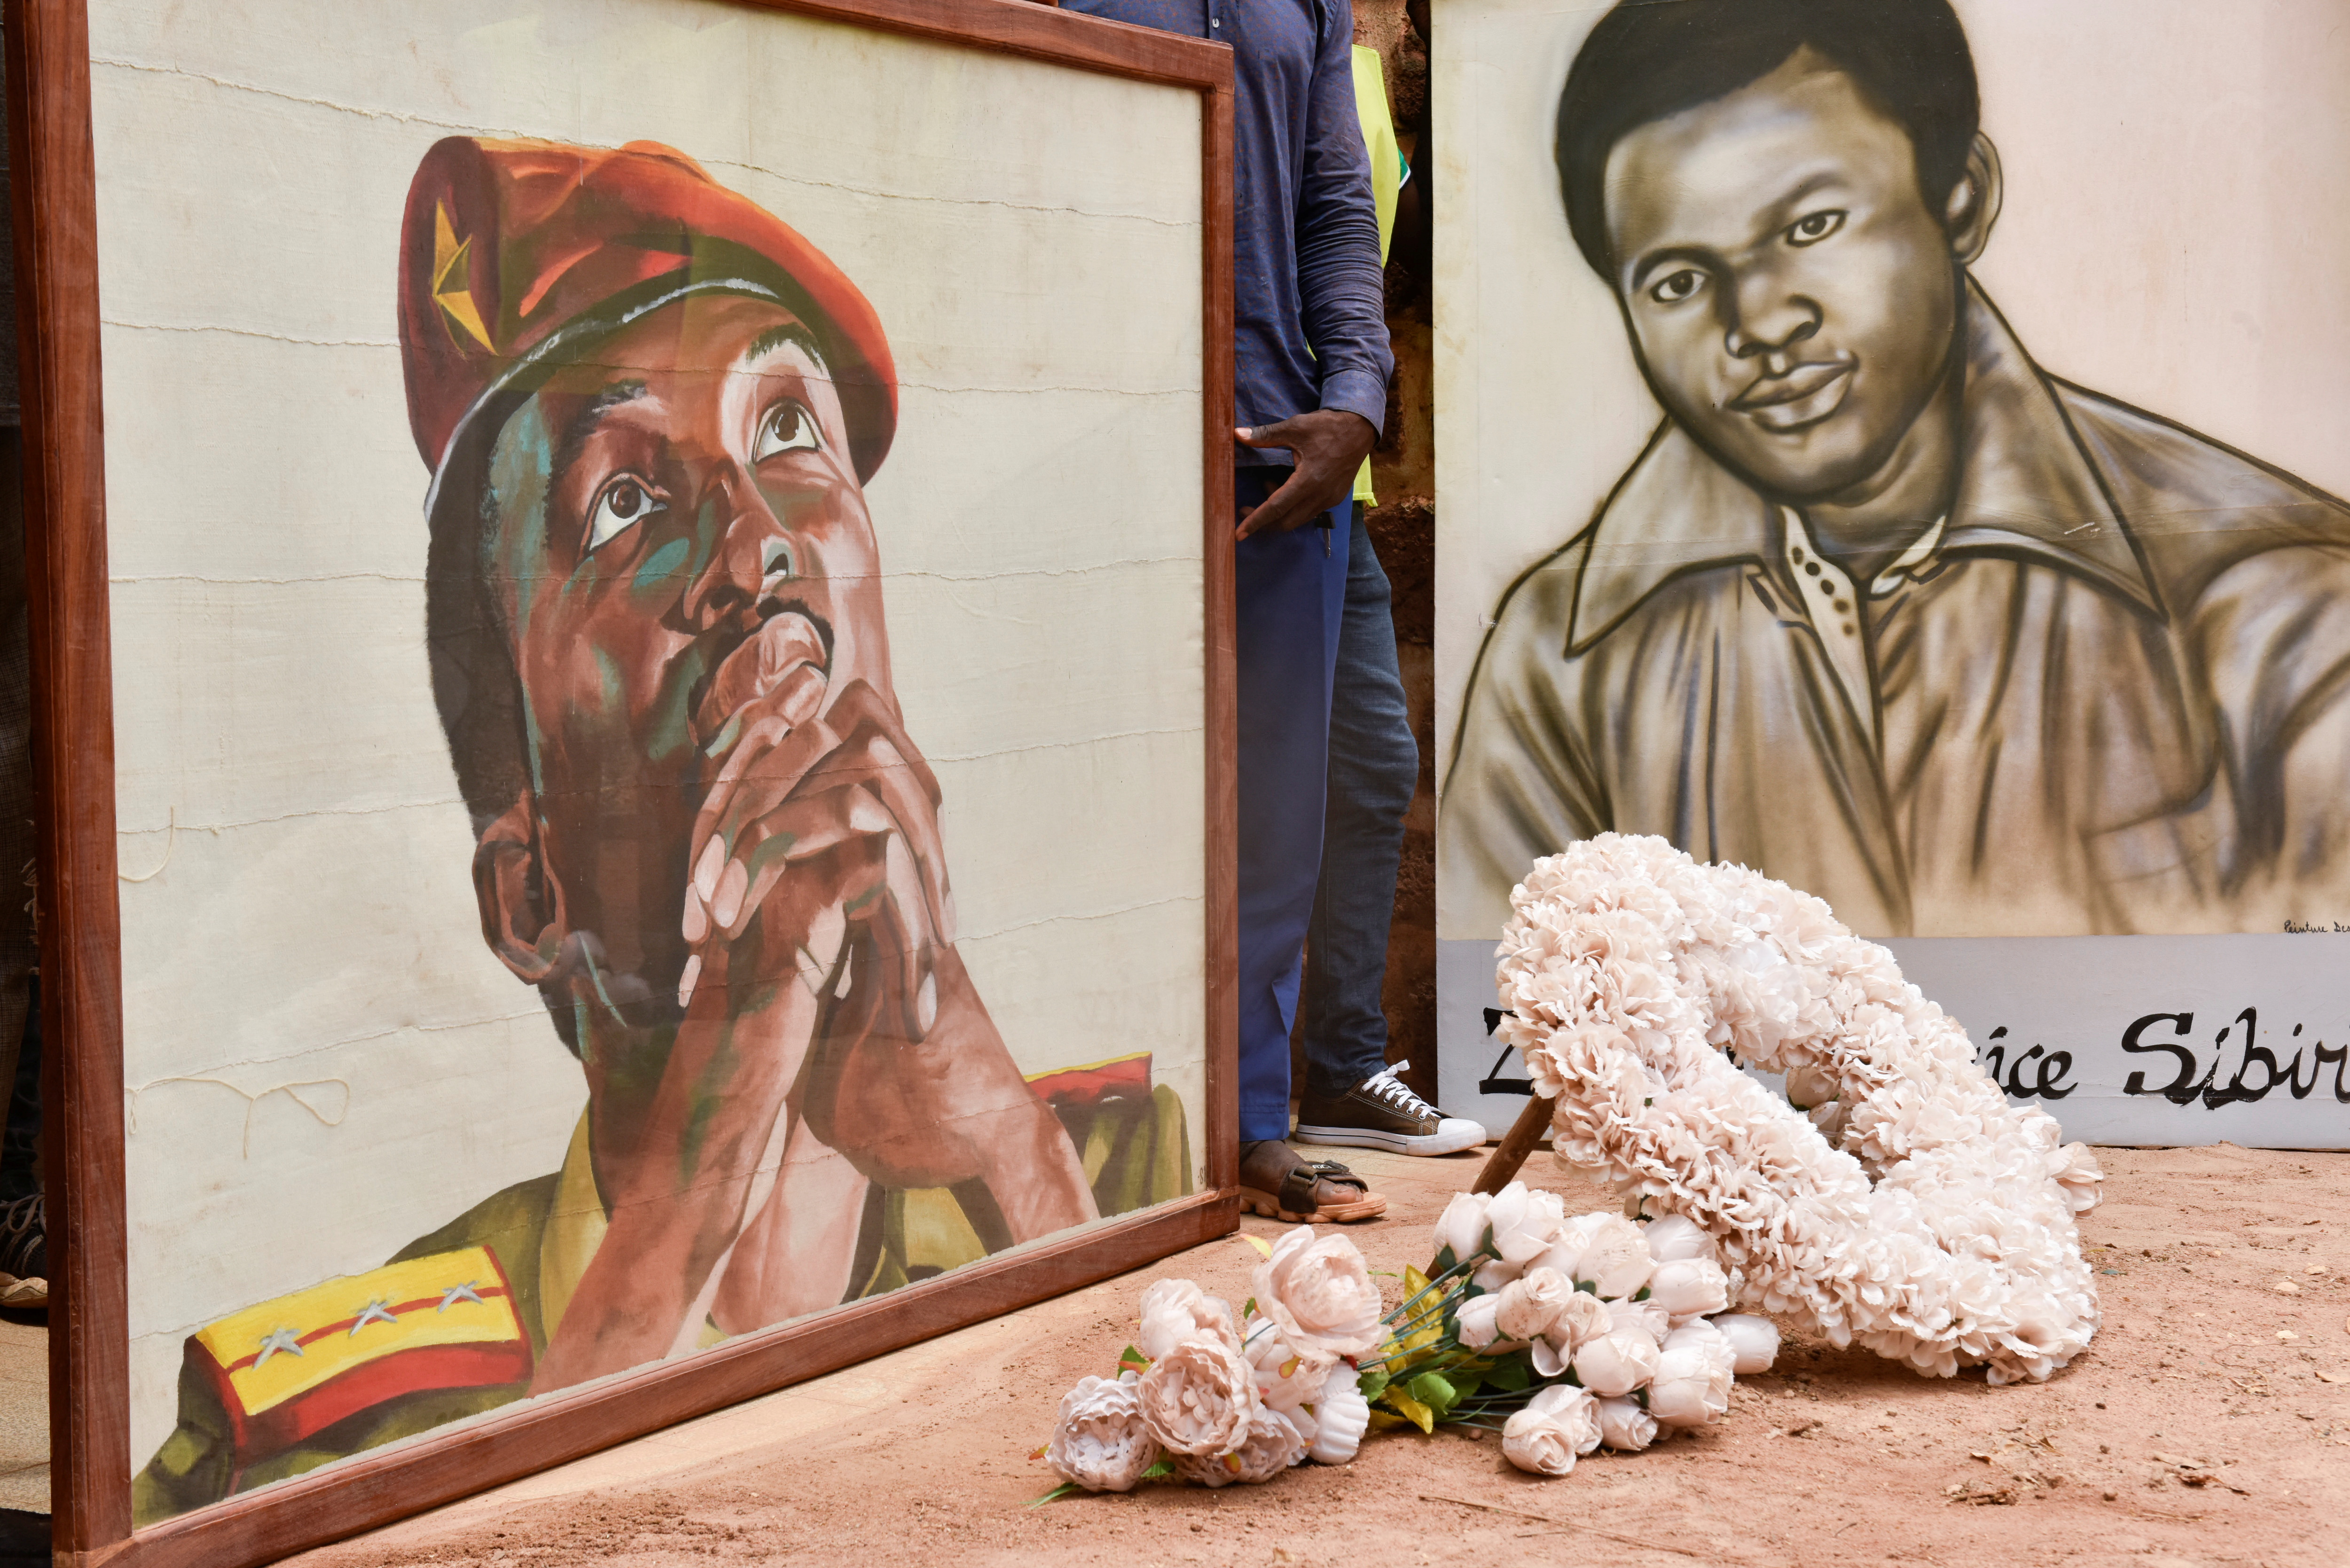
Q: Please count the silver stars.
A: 3